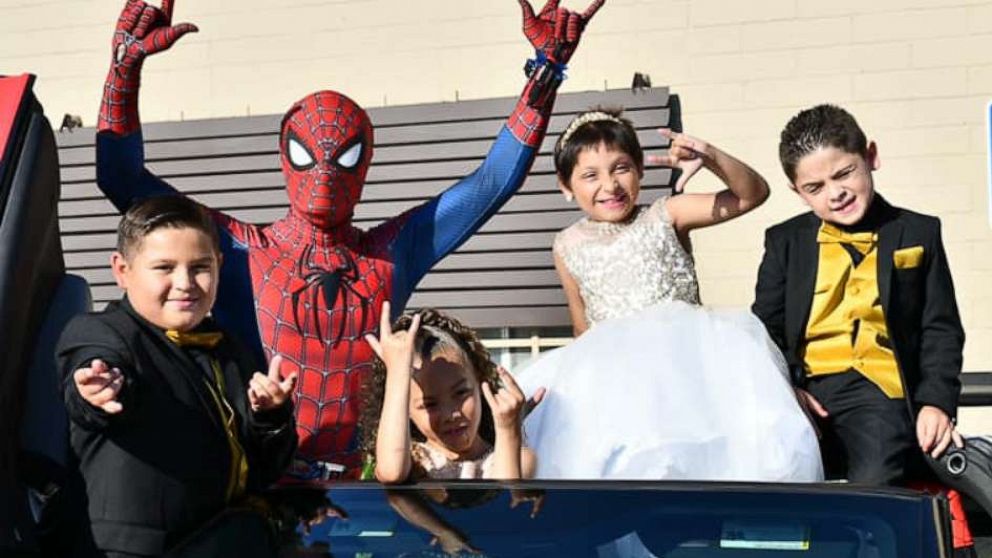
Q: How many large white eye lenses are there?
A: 2